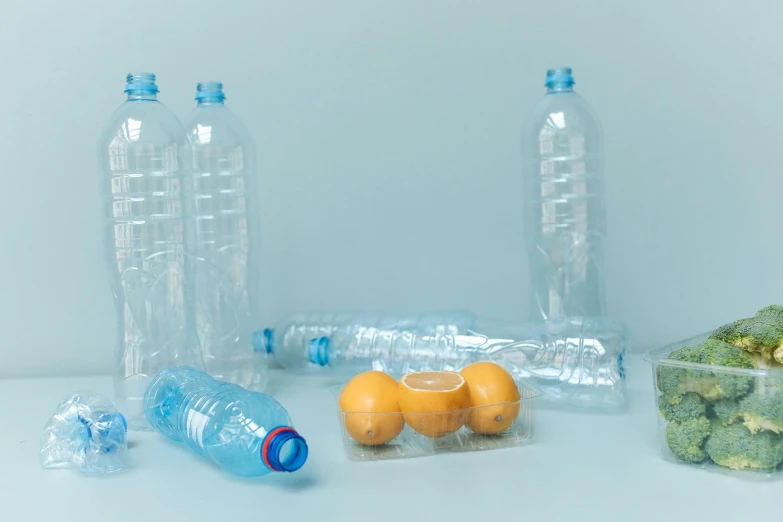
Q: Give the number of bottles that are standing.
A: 3